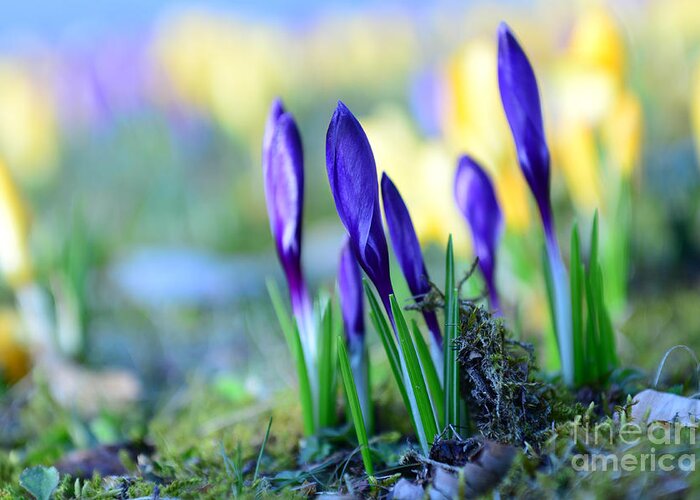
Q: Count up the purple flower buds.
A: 6